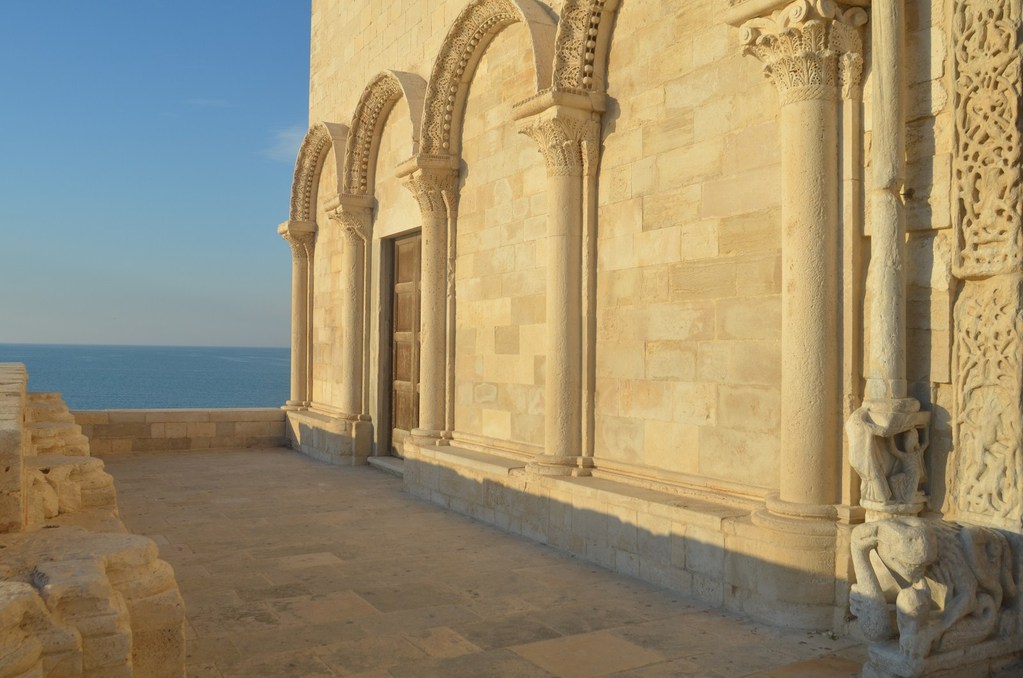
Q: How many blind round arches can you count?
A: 4